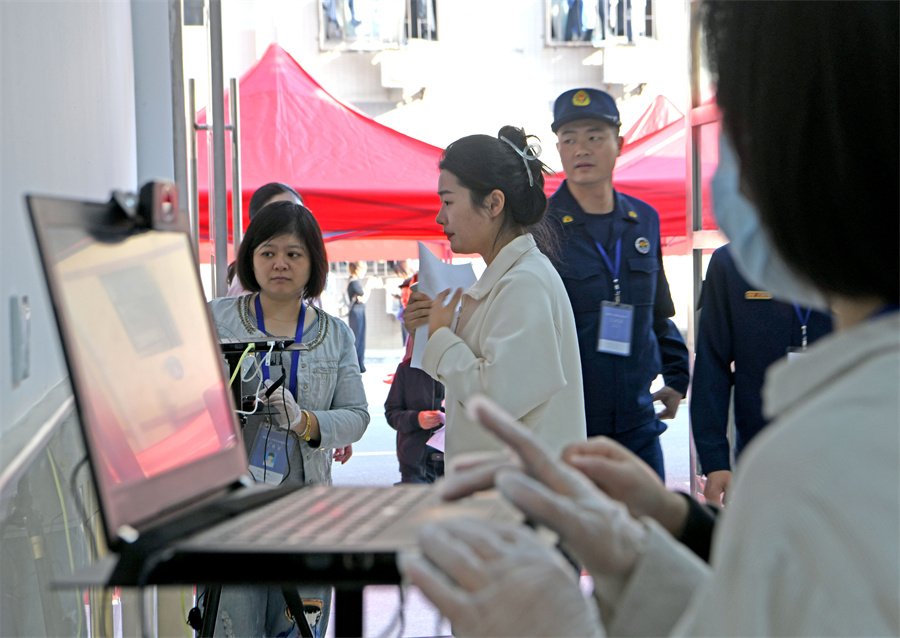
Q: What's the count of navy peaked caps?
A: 1